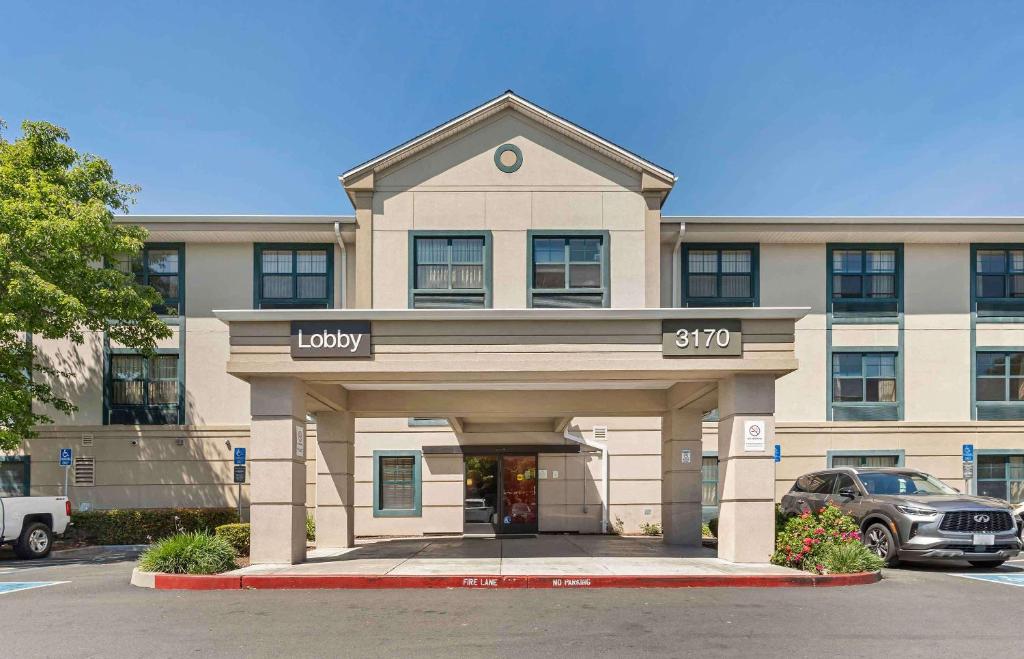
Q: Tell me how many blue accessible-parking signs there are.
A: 4